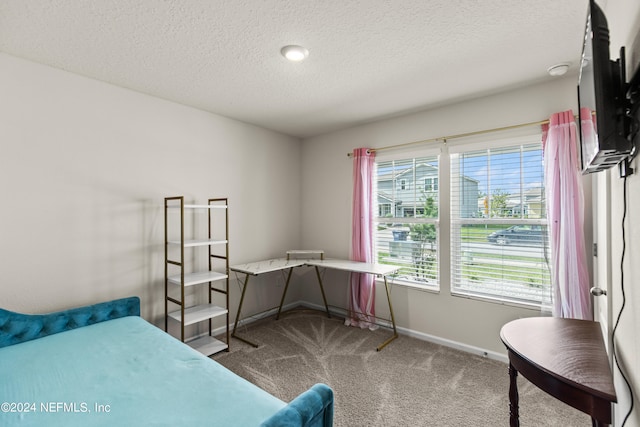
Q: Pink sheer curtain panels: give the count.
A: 2